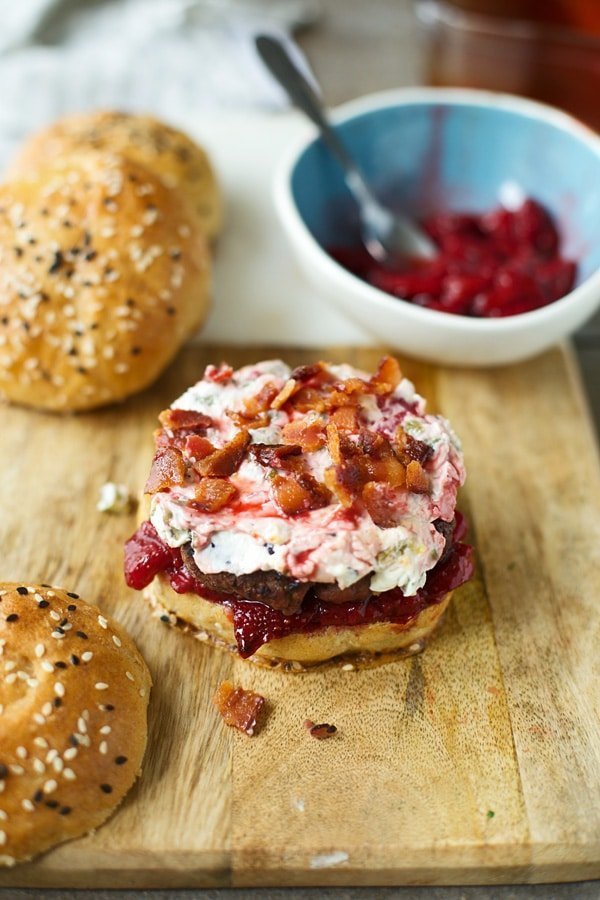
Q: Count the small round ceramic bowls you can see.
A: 1